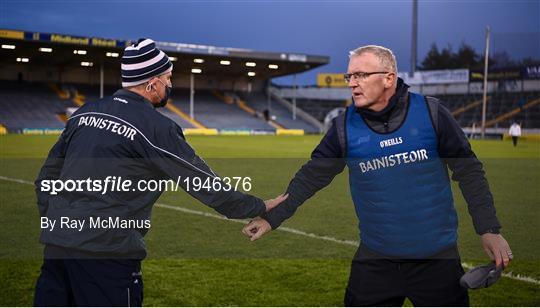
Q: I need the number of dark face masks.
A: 1